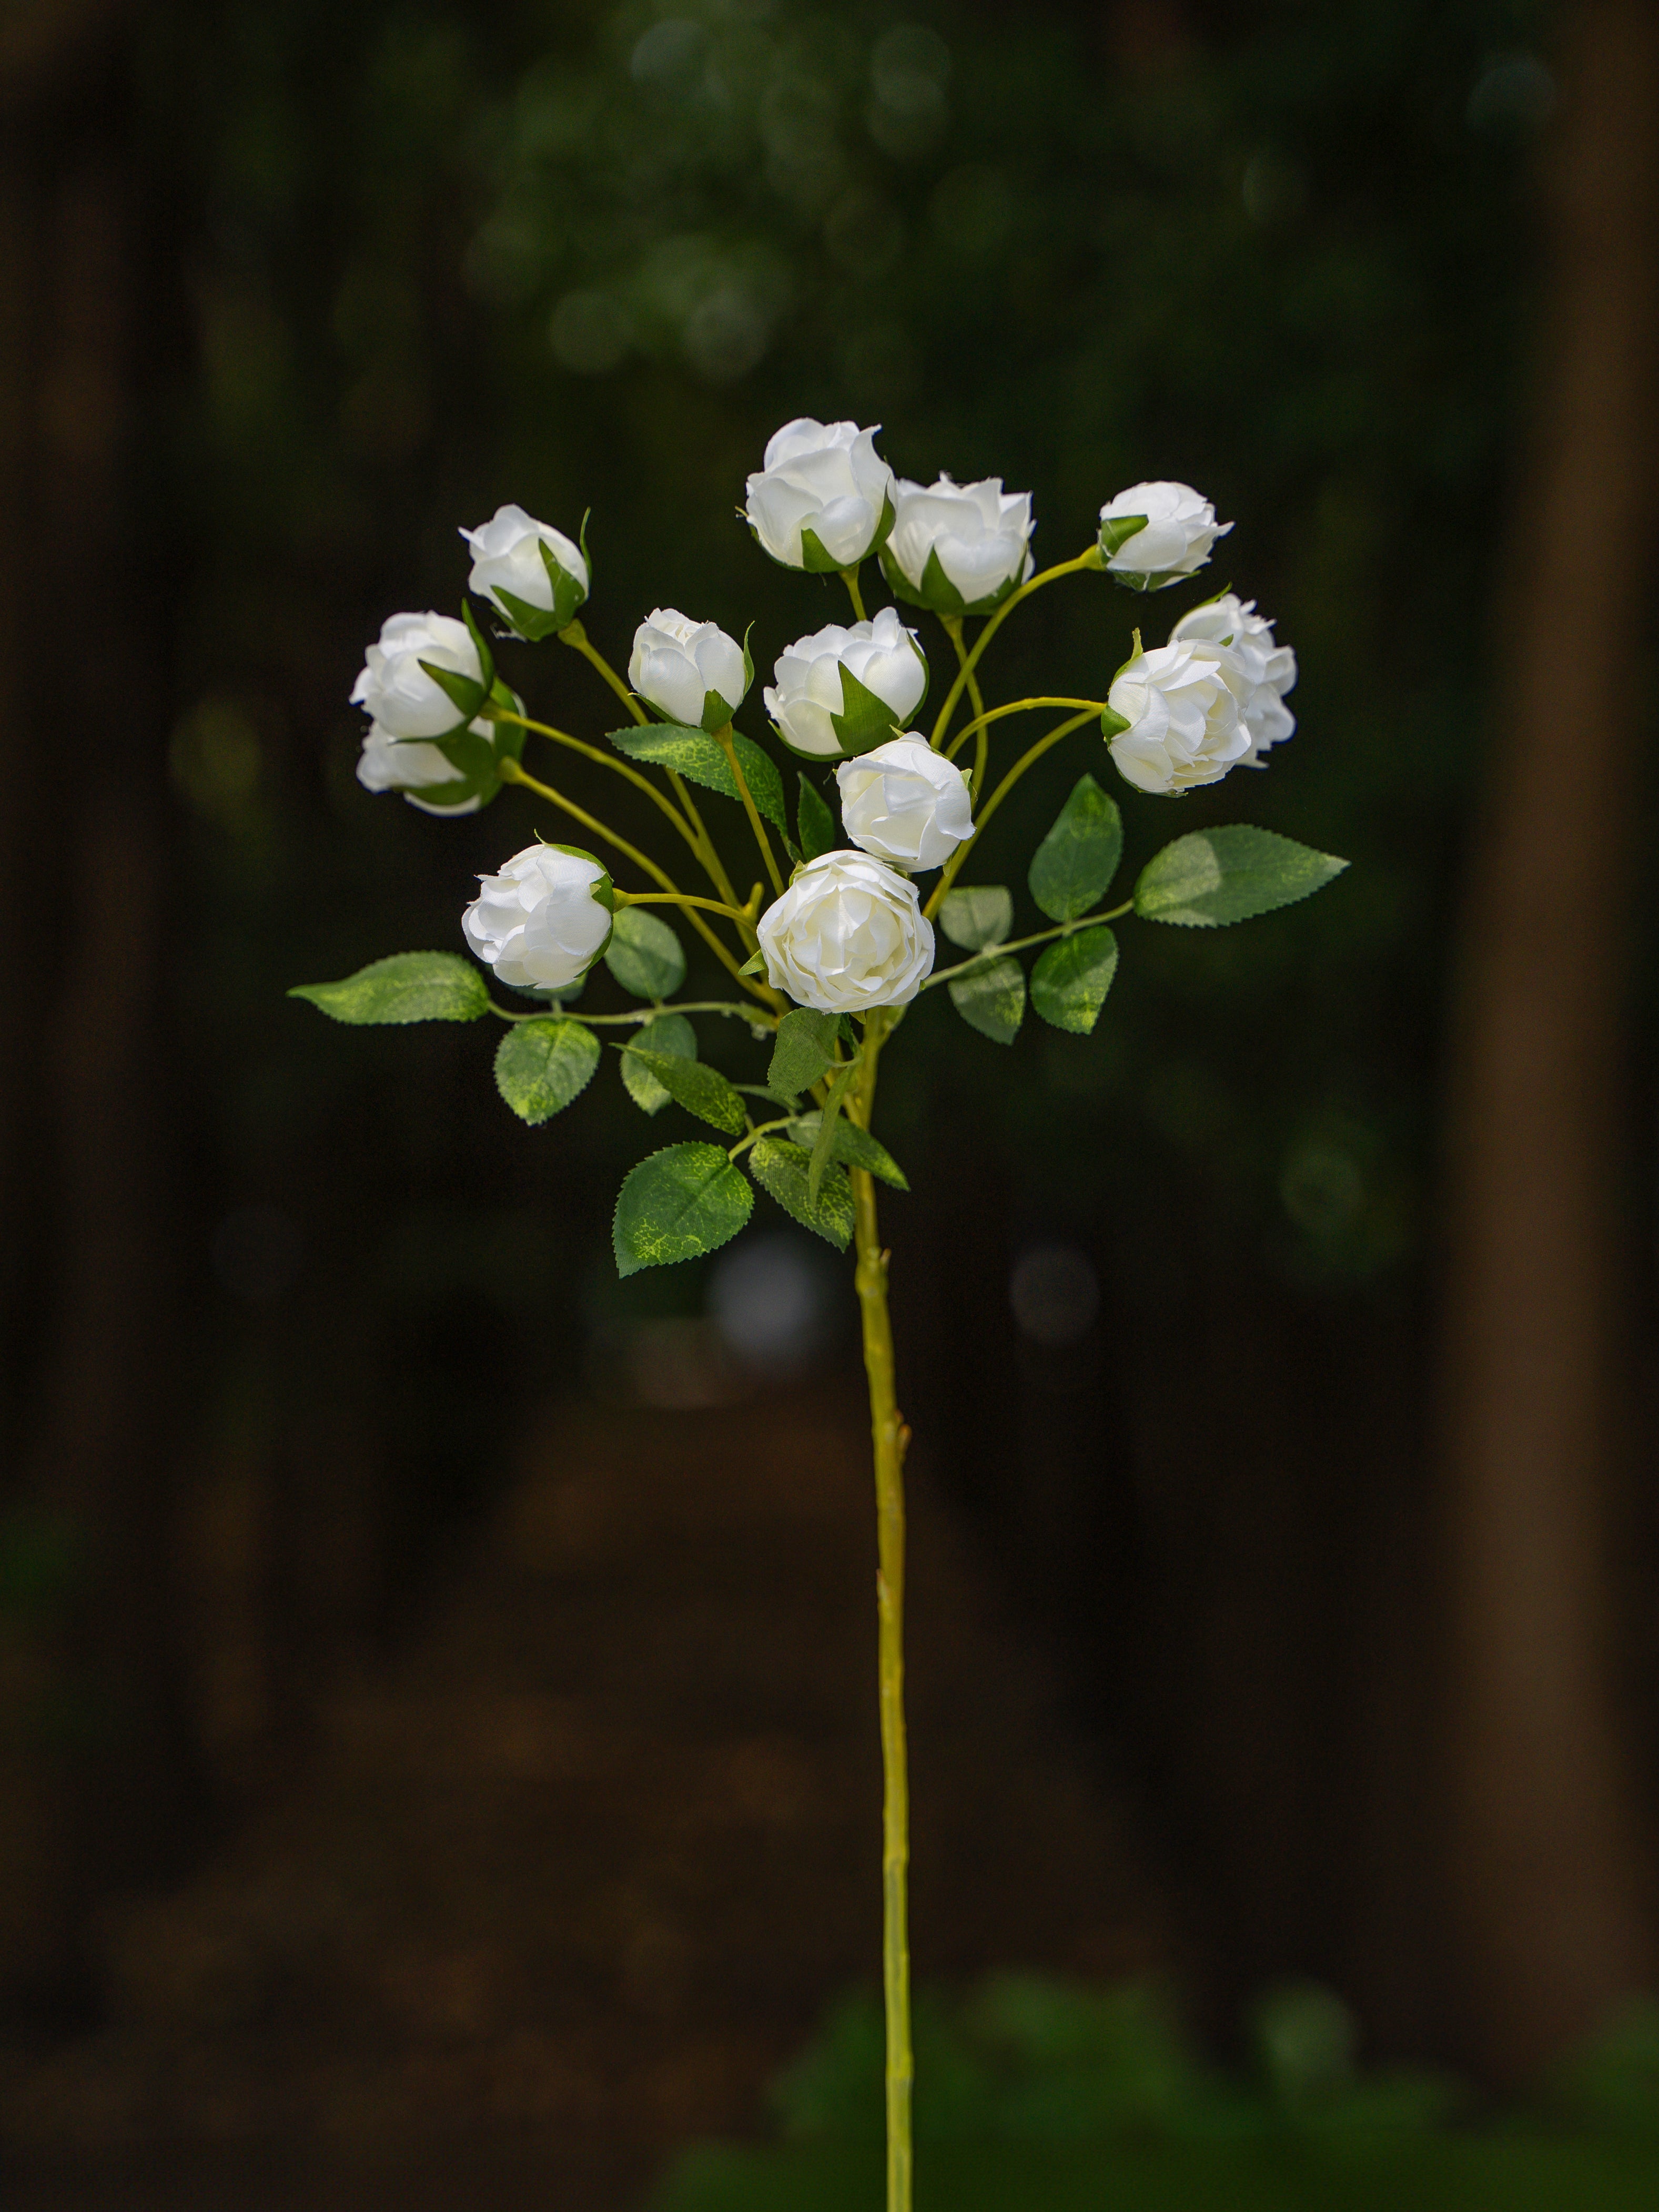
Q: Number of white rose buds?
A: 13